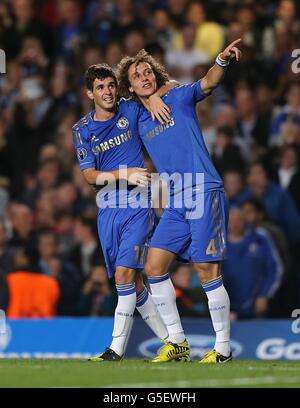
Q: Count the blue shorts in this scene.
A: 2